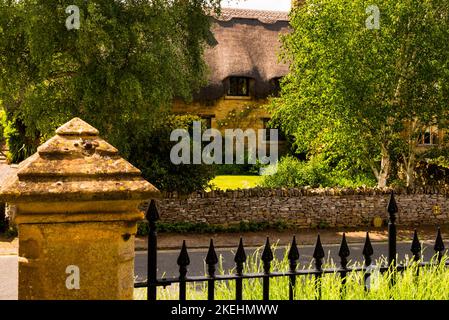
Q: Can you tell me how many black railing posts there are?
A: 12